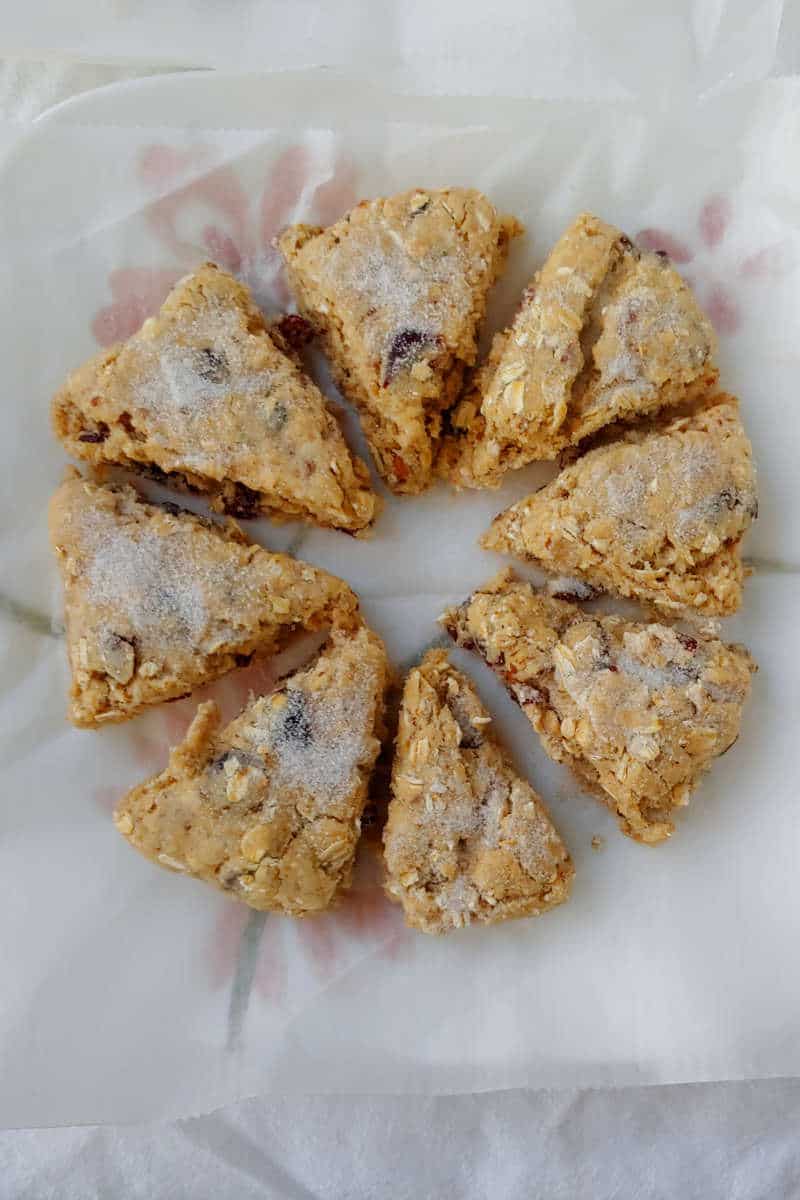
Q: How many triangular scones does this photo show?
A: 8